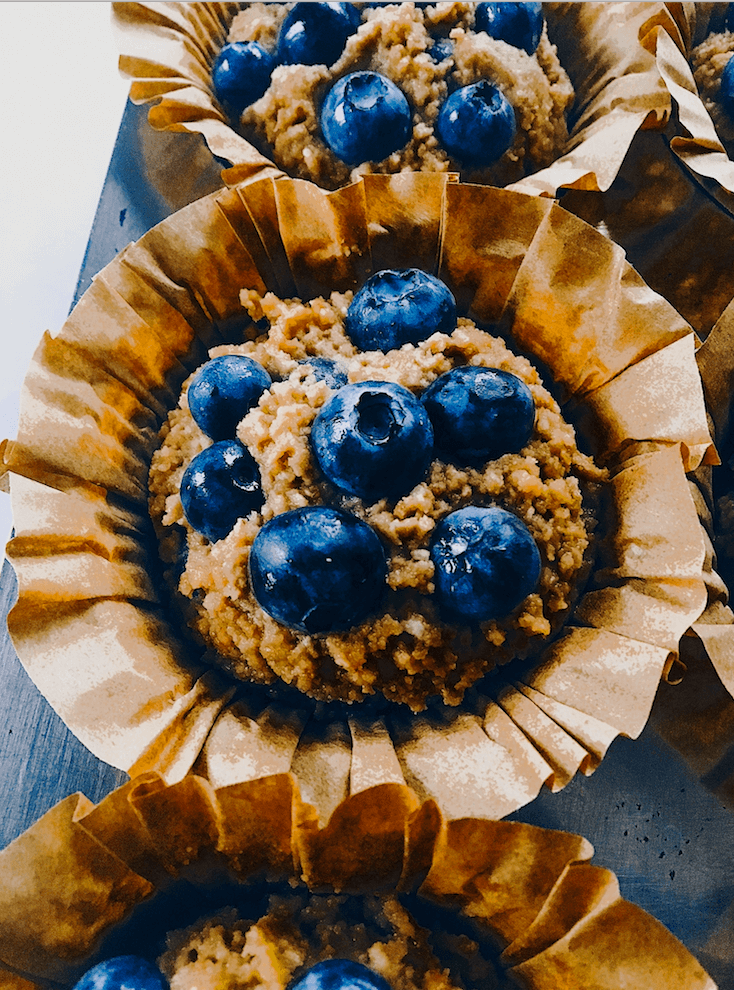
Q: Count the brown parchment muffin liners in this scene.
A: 5